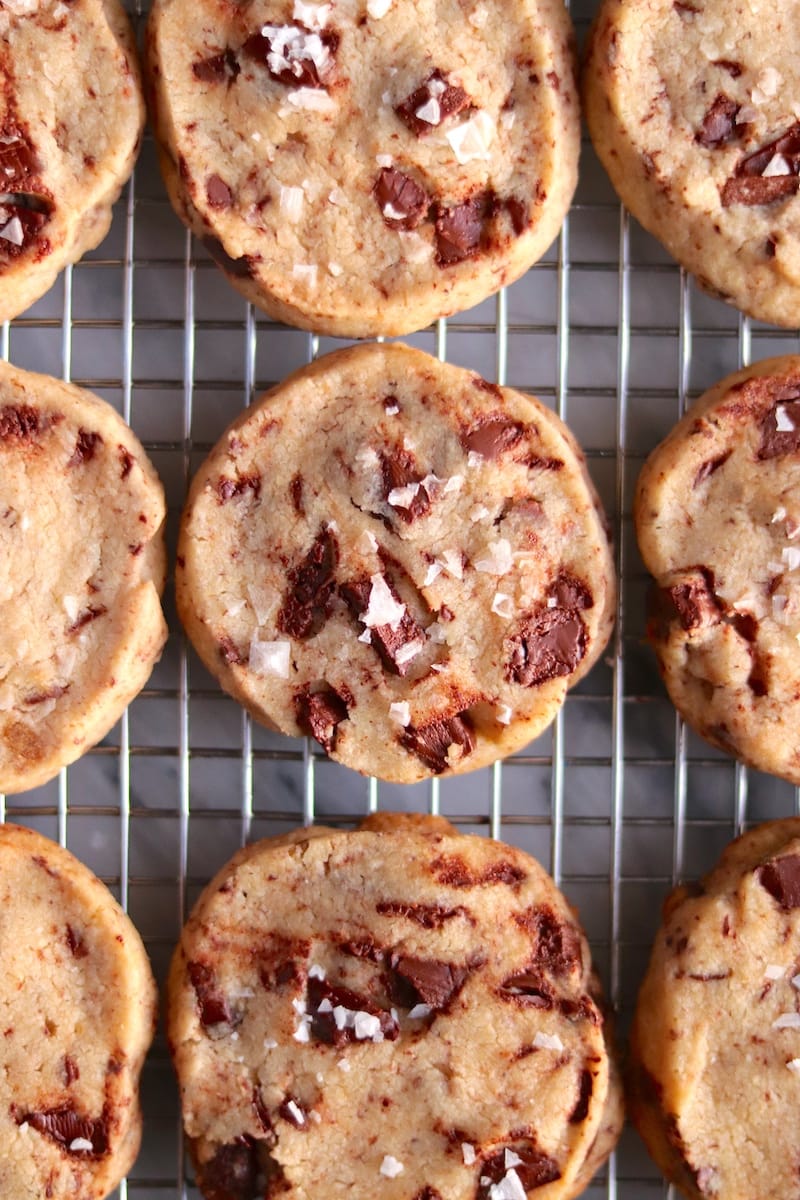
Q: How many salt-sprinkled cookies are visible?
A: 9